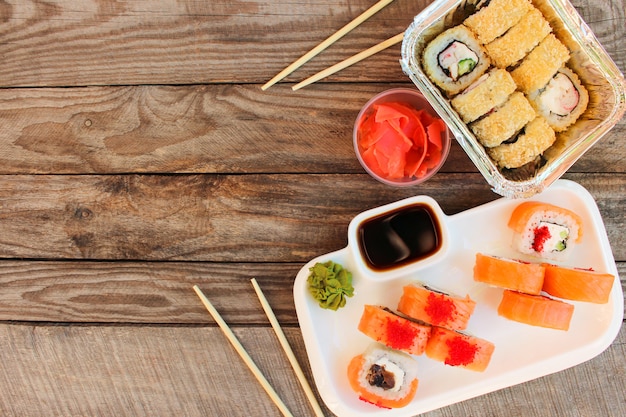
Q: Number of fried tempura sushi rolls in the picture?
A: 8